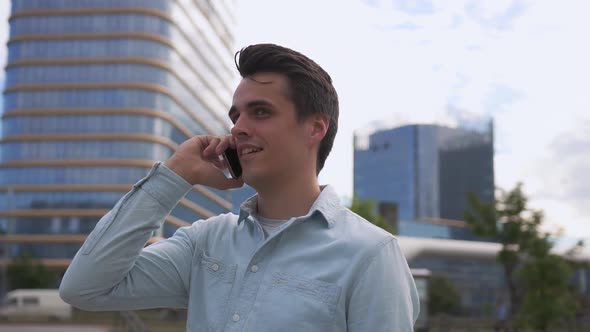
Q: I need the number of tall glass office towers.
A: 2